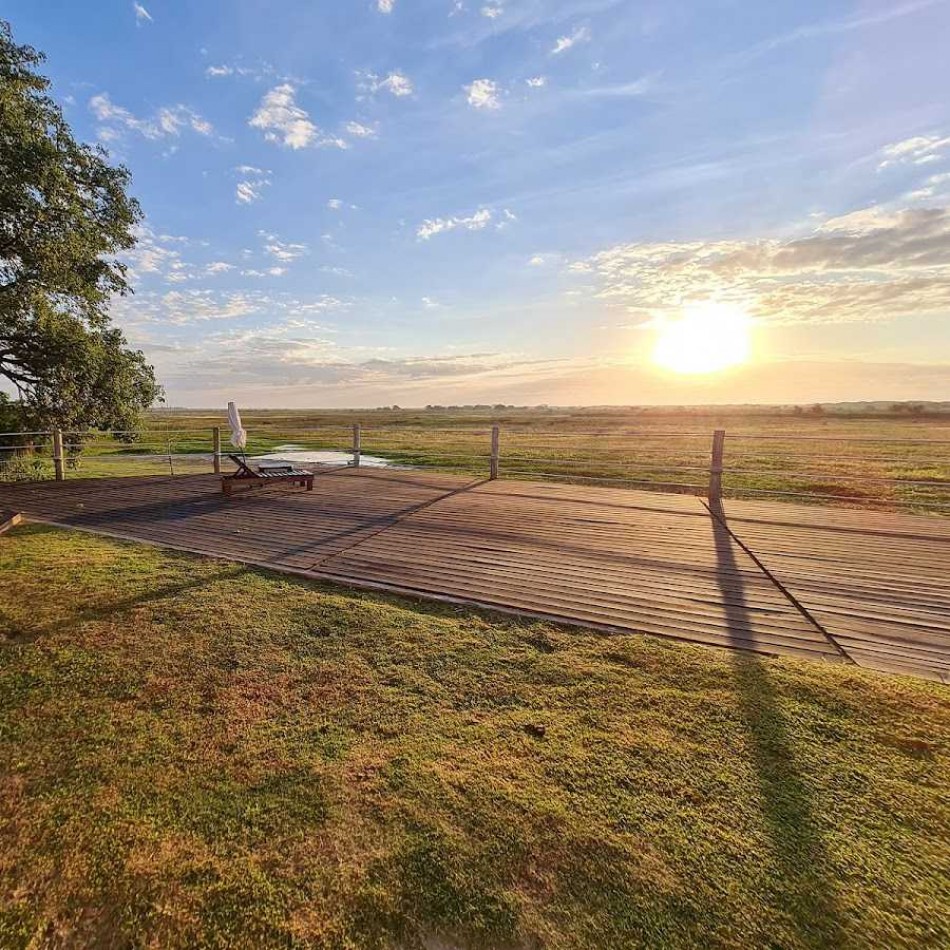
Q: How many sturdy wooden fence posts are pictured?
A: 5